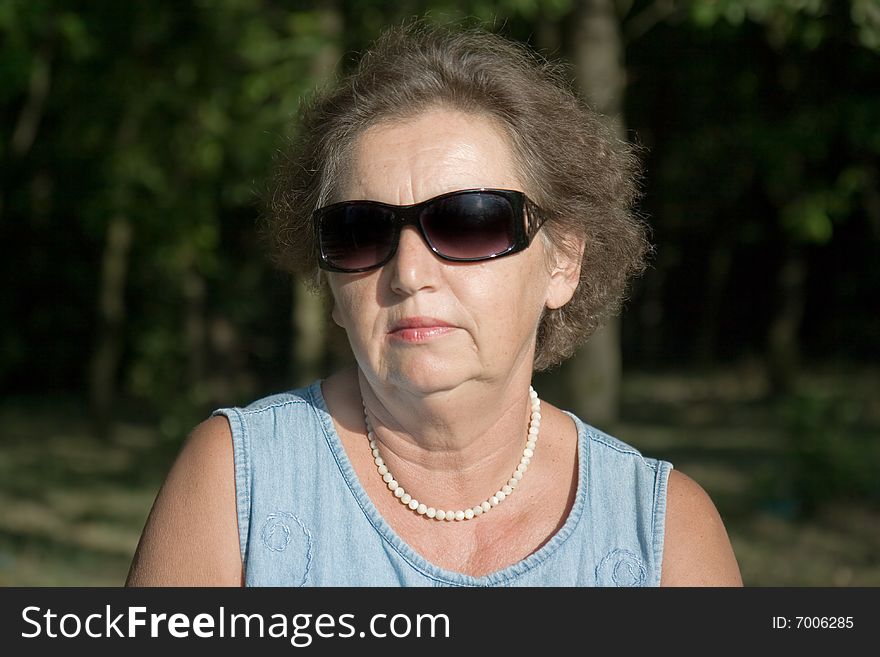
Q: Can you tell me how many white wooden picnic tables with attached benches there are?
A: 0